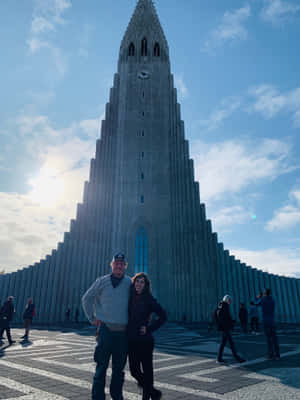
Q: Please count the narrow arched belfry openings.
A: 3